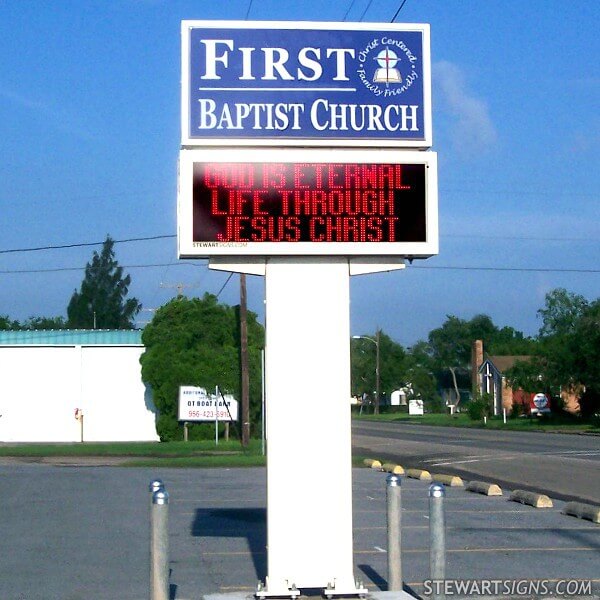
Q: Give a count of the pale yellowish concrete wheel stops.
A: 7